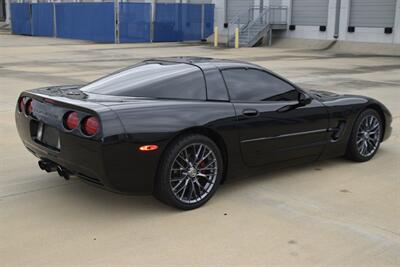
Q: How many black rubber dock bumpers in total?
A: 5